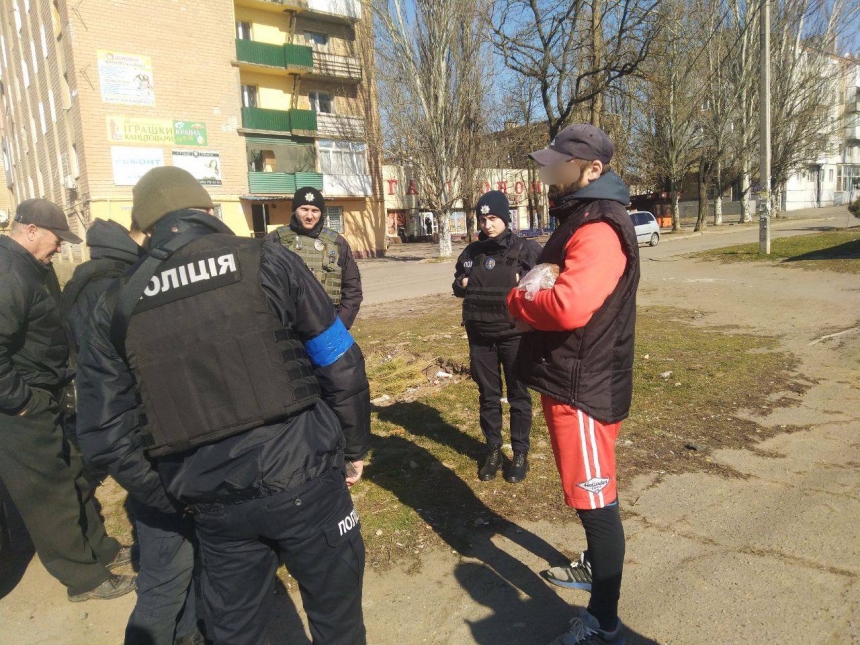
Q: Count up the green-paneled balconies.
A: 3